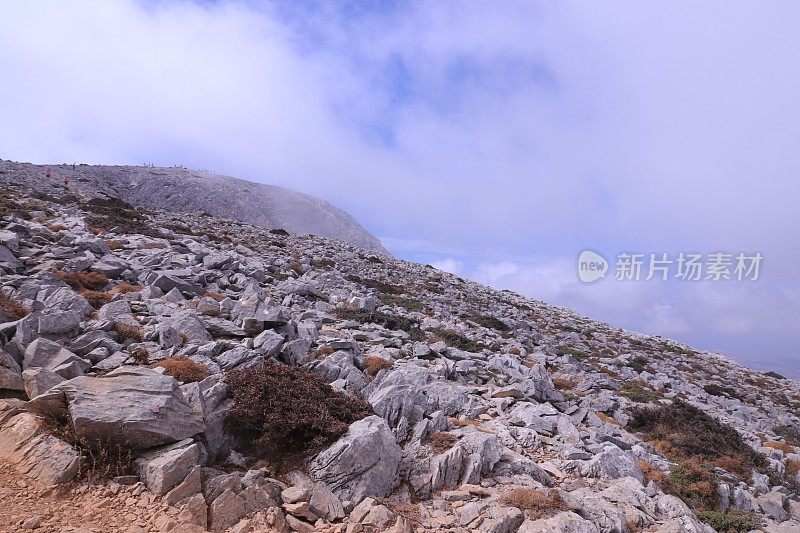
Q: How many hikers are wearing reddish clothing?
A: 2